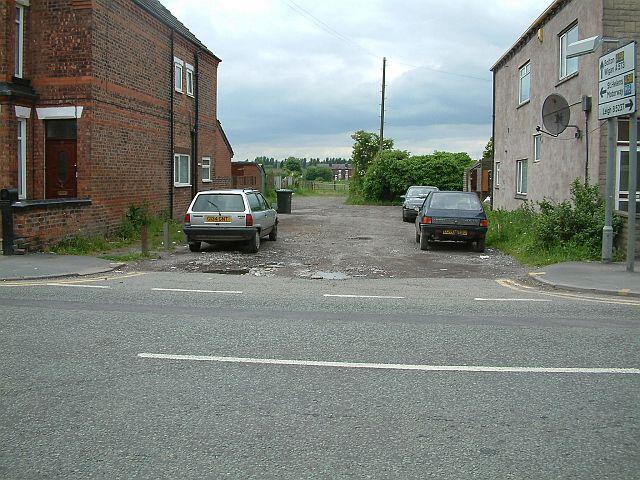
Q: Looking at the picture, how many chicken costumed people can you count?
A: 0